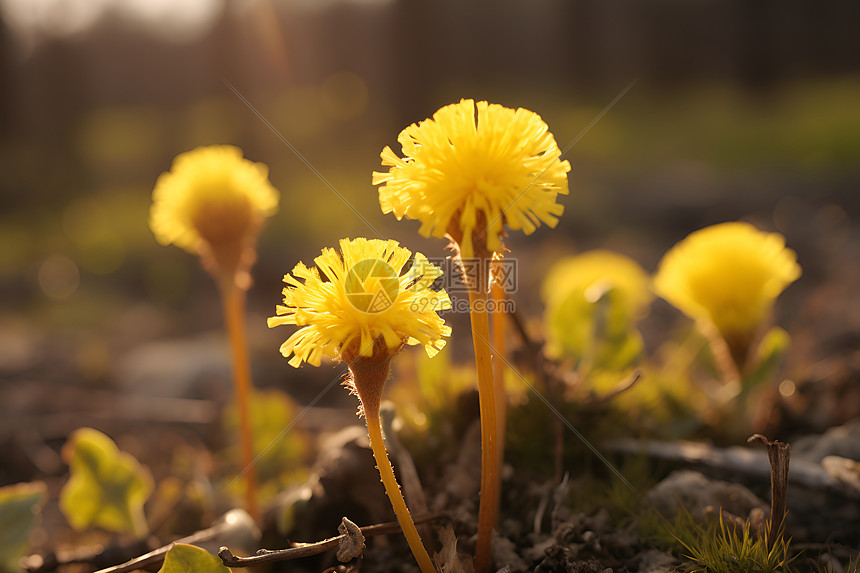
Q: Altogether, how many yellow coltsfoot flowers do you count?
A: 5